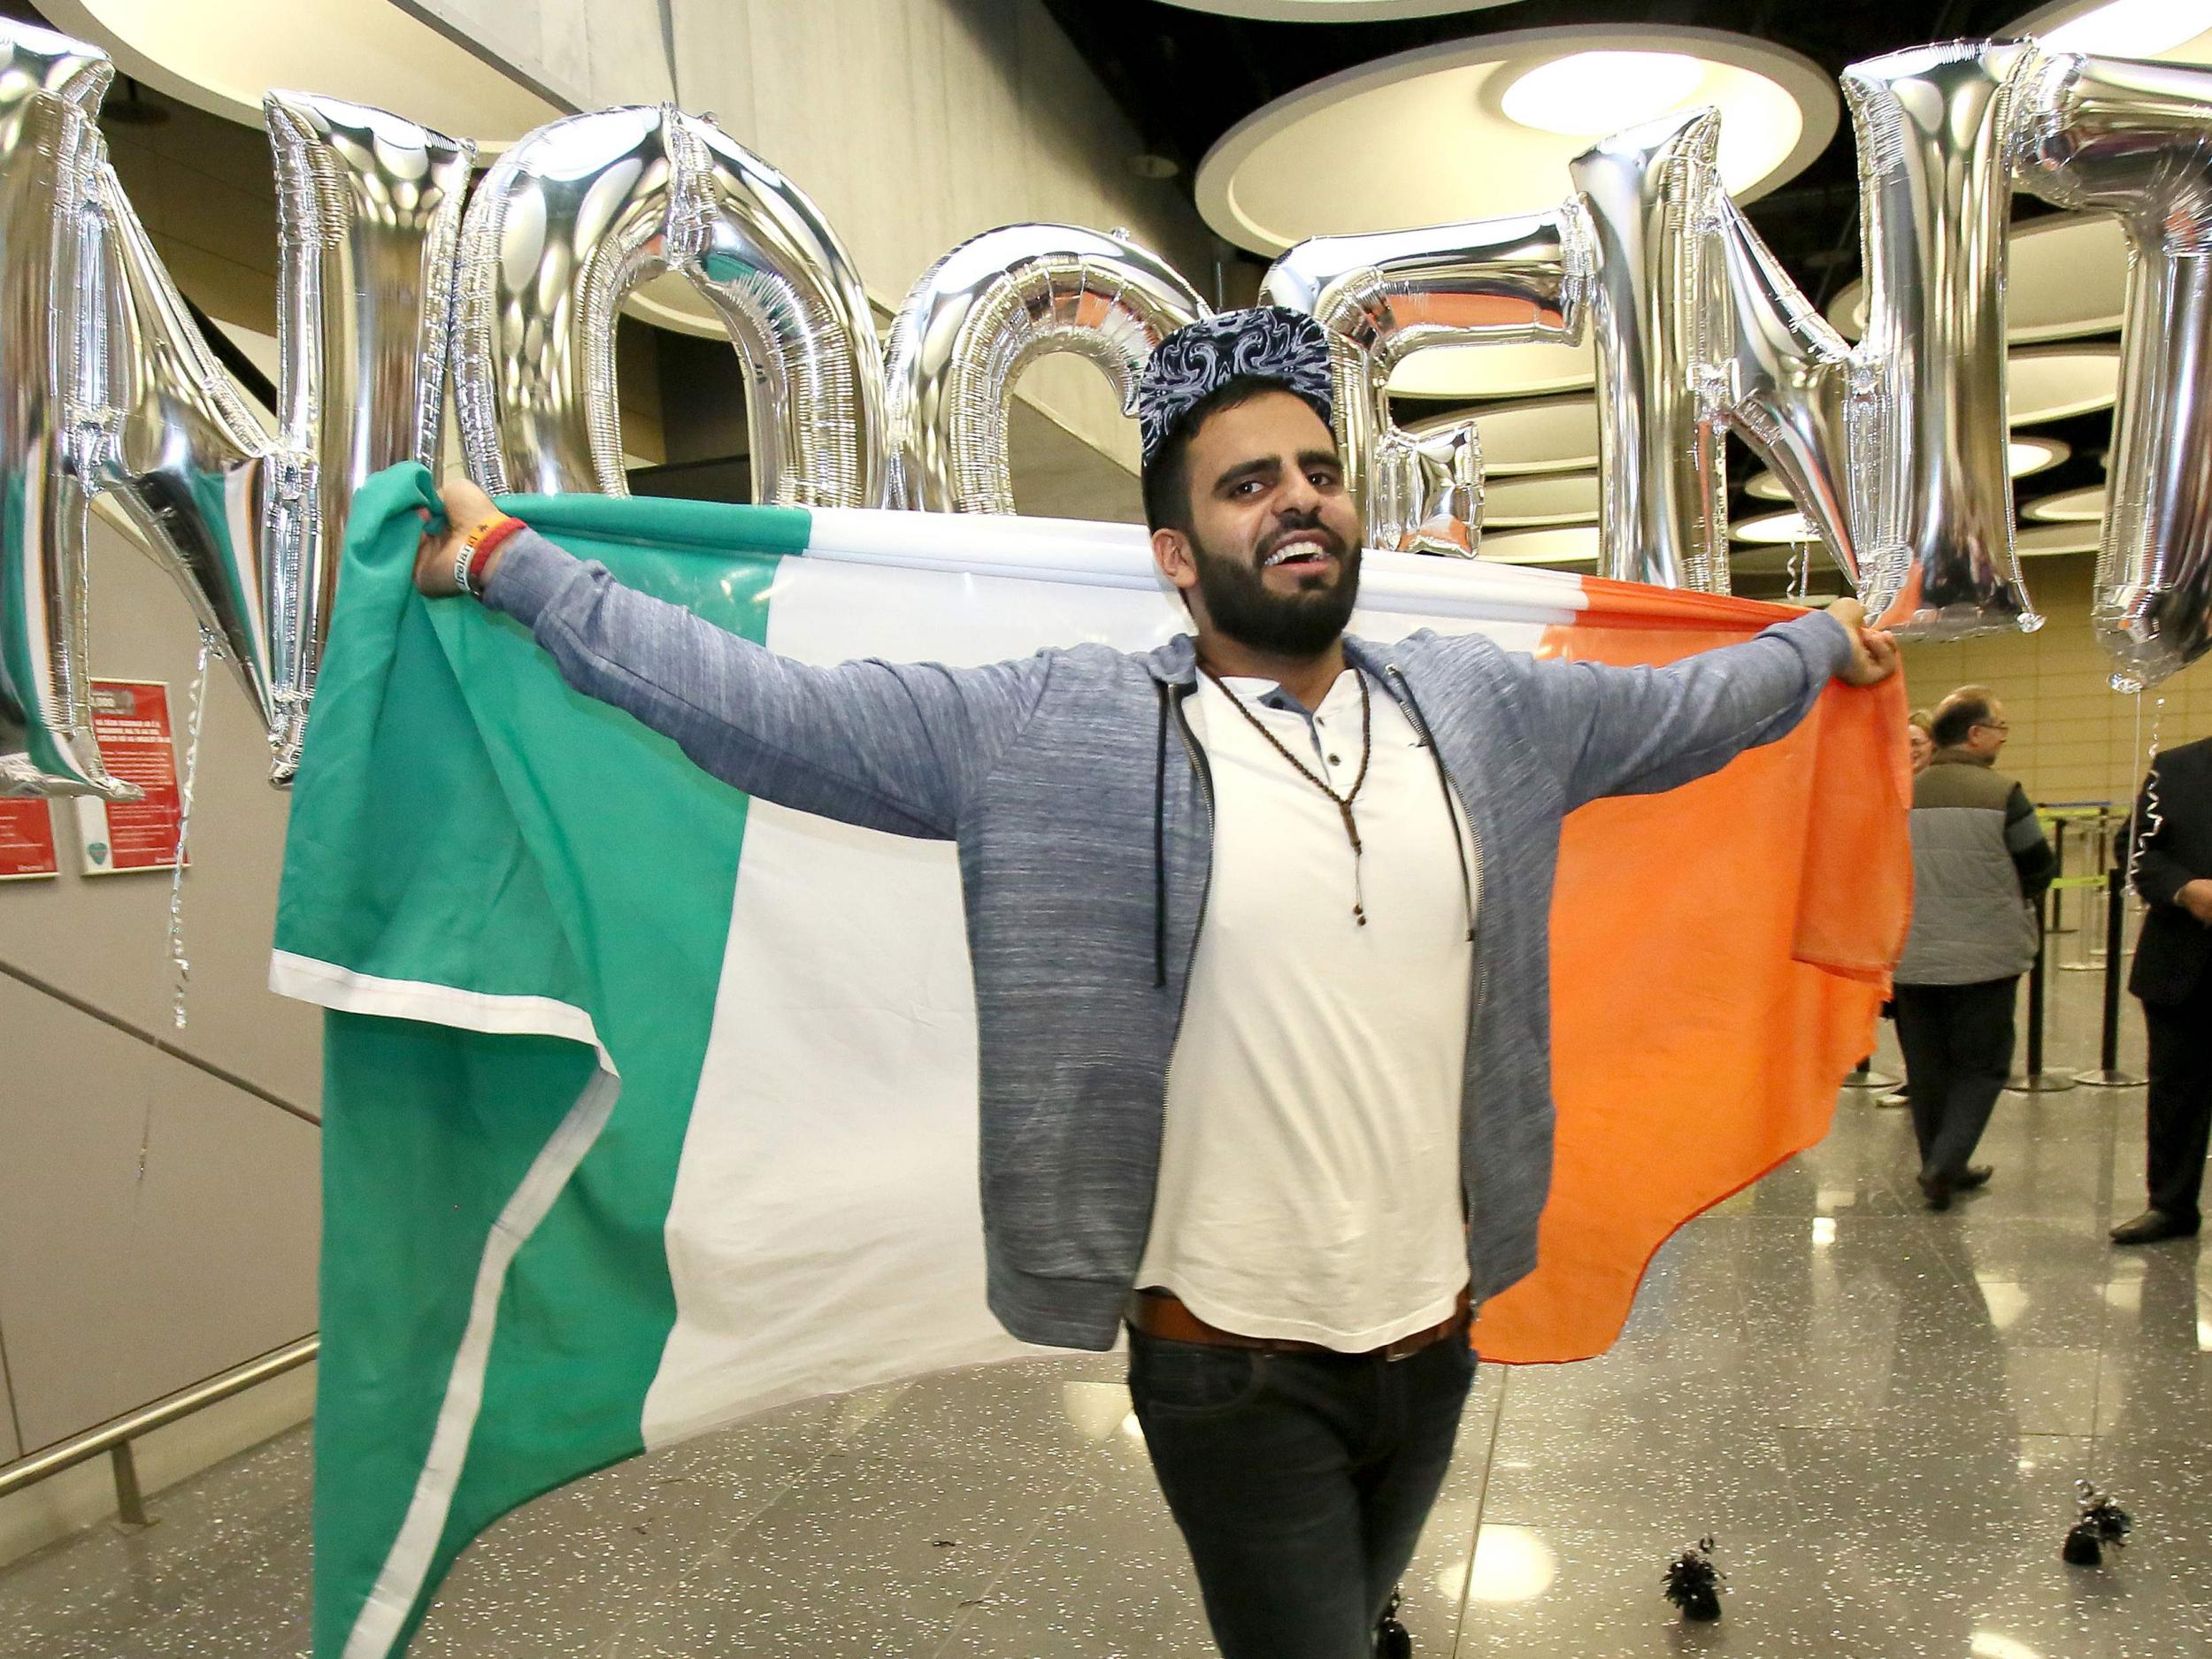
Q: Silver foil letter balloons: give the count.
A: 6